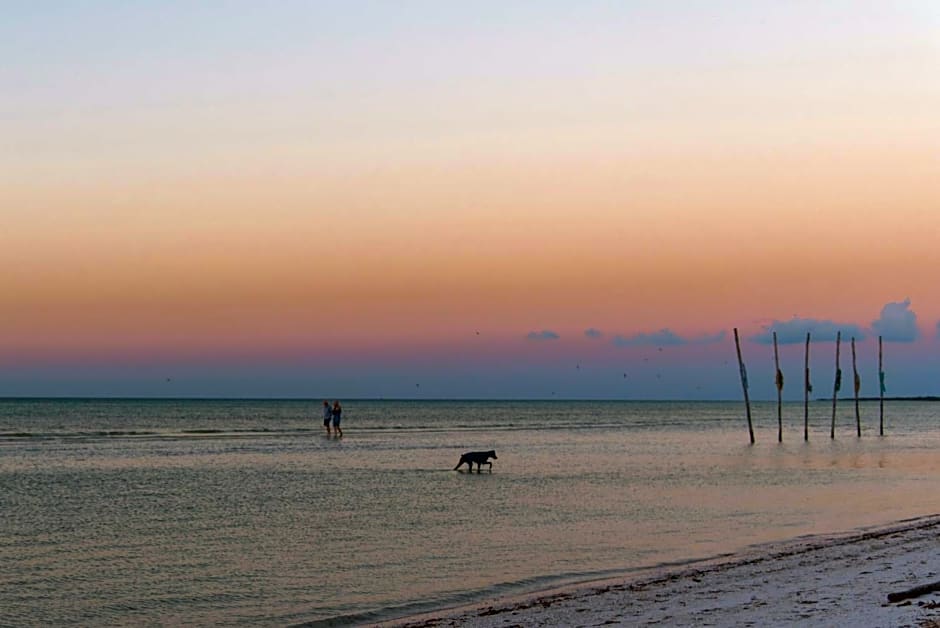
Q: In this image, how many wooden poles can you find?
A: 6